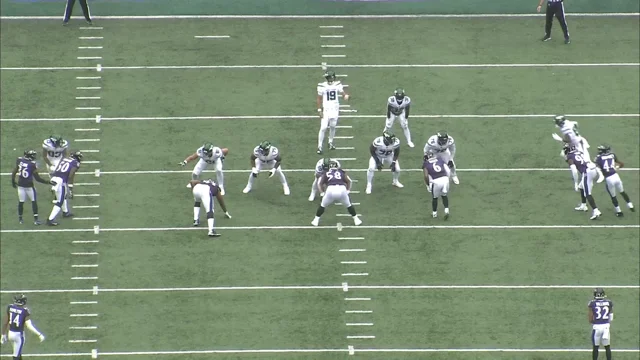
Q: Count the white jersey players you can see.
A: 9